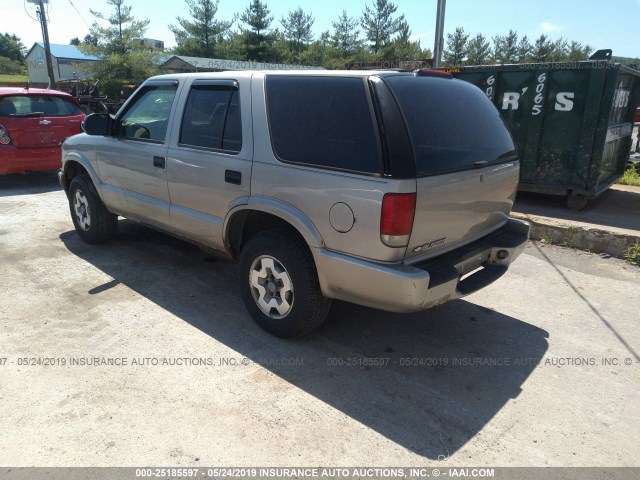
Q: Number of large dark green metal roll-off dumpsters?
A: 1